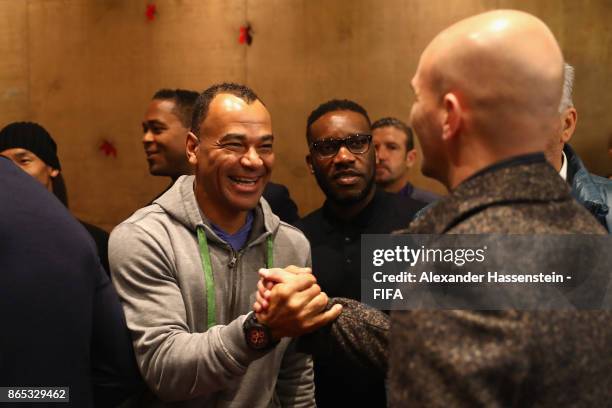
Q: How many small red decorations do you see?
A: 3